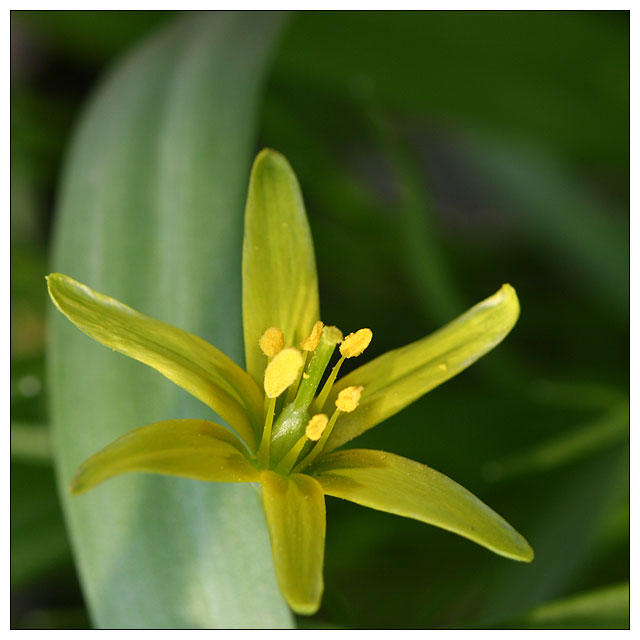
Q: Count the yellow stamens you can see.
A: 6